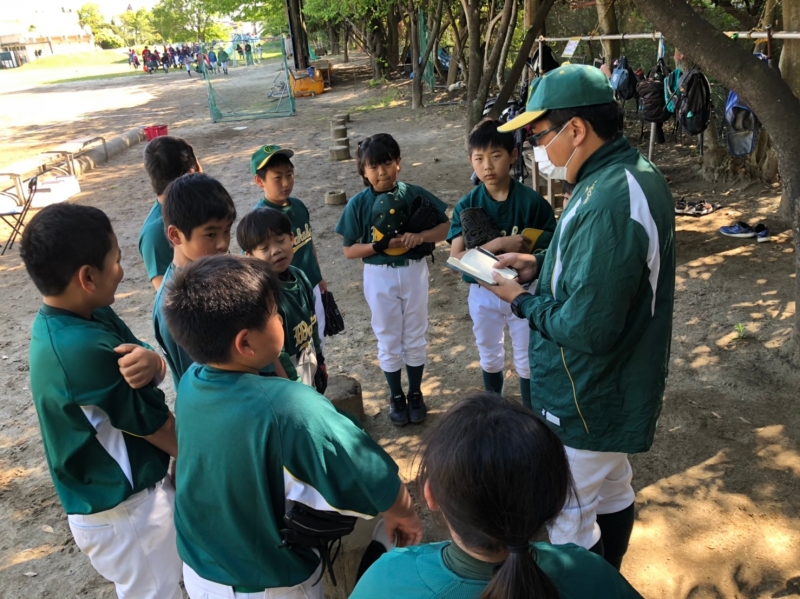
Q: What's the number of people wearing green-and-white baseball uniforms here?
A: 10